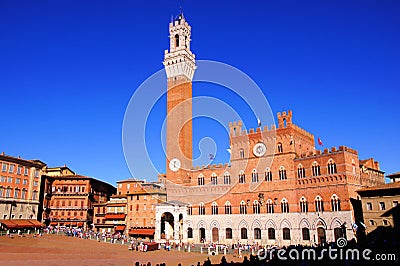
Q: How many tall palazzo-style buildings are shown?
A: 1